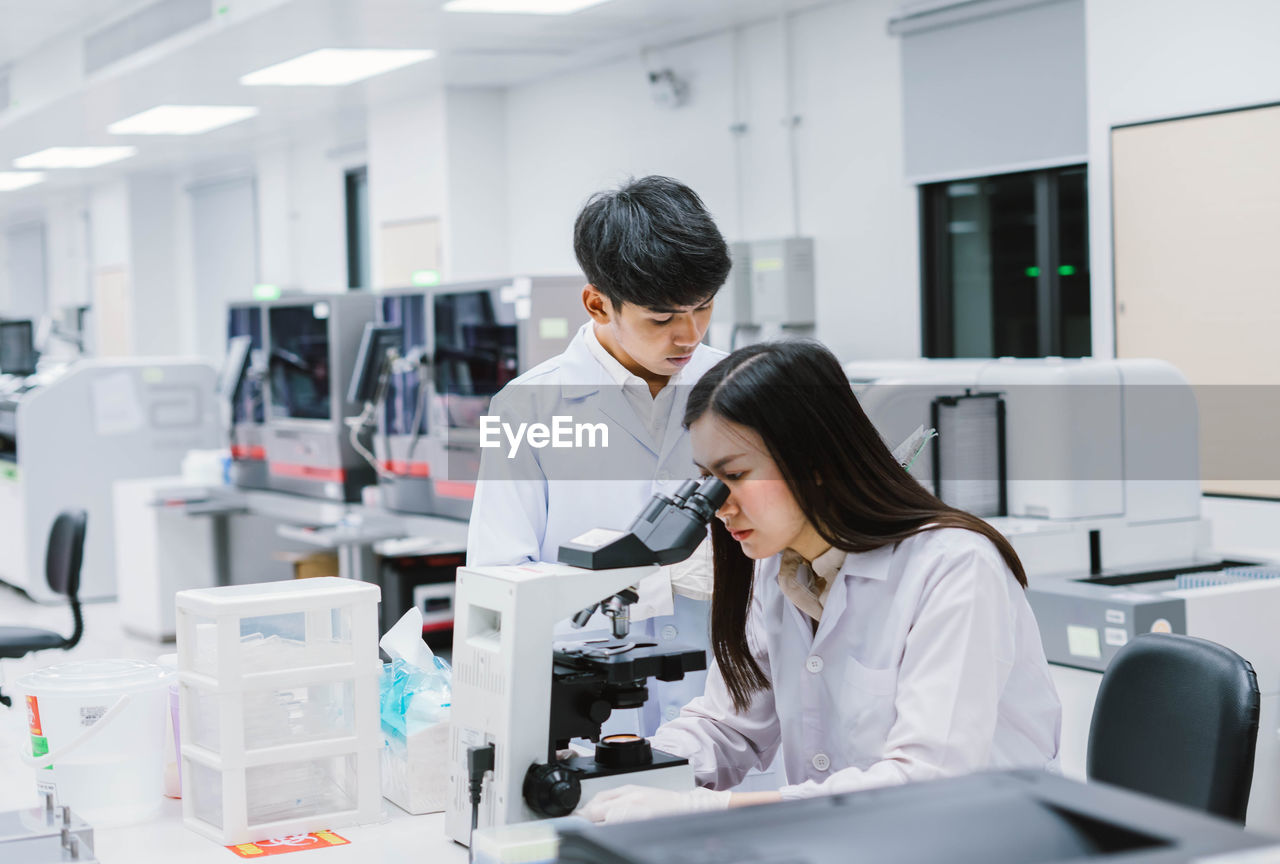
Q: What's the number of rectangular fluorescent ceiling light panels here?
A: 5